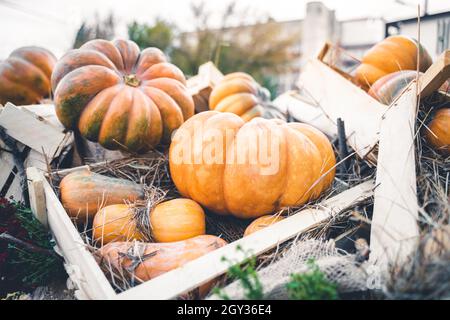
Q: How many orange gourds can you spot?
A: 12